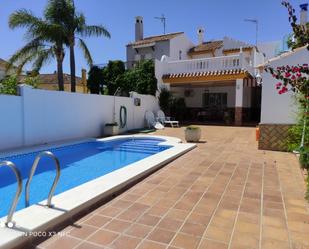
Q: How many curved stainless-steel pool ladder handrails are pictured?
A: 2